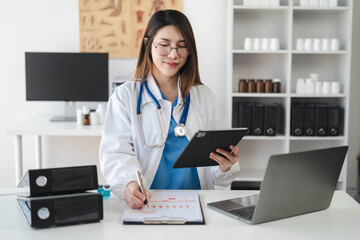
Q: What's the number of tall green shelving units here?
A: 0